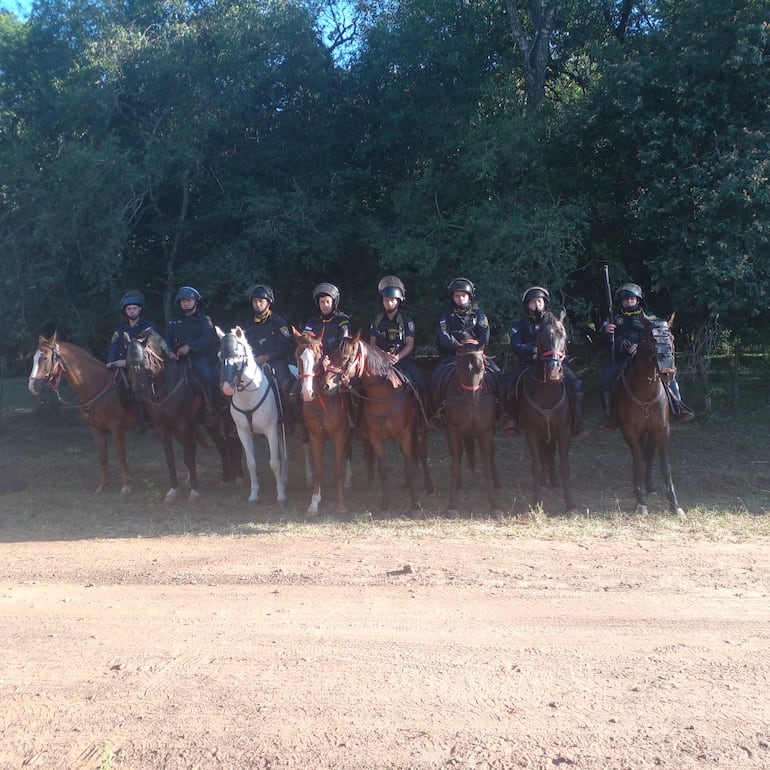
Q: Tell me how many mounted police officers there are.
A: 8